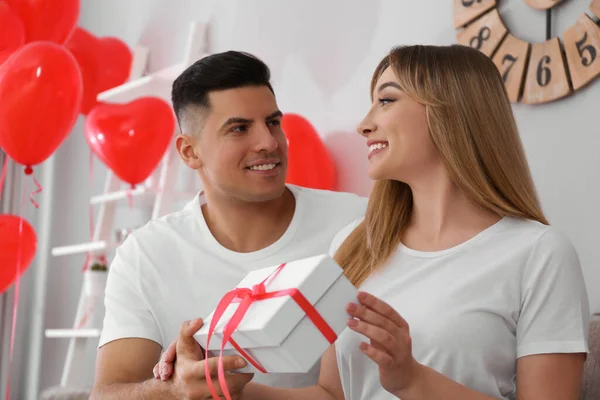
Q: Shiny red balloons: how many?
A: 7